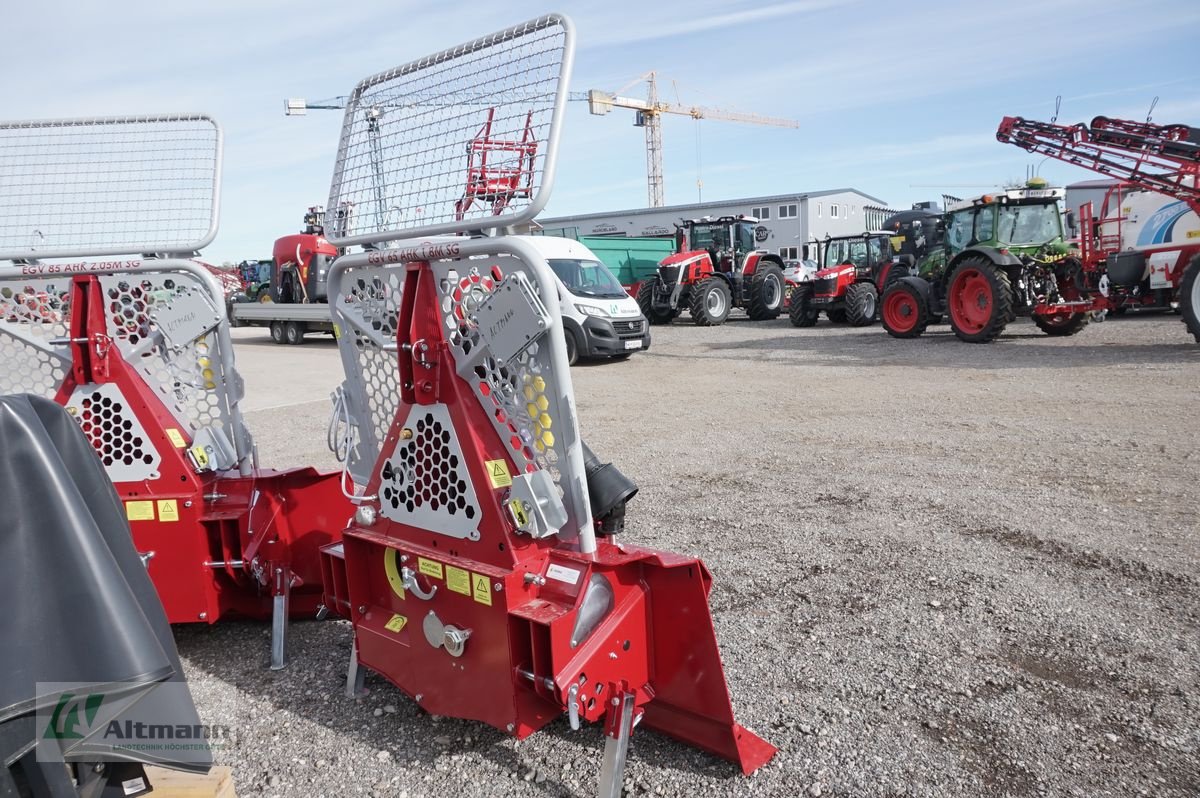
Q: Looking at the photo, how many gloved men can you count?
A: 0